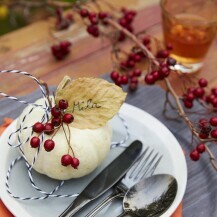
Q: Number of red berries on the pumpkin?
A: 10